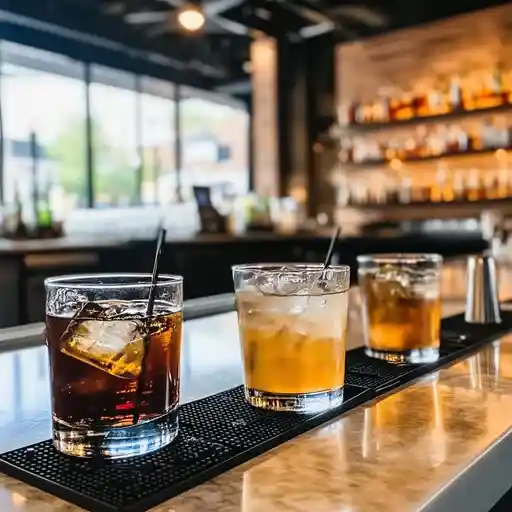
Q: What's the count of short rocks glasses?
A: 3